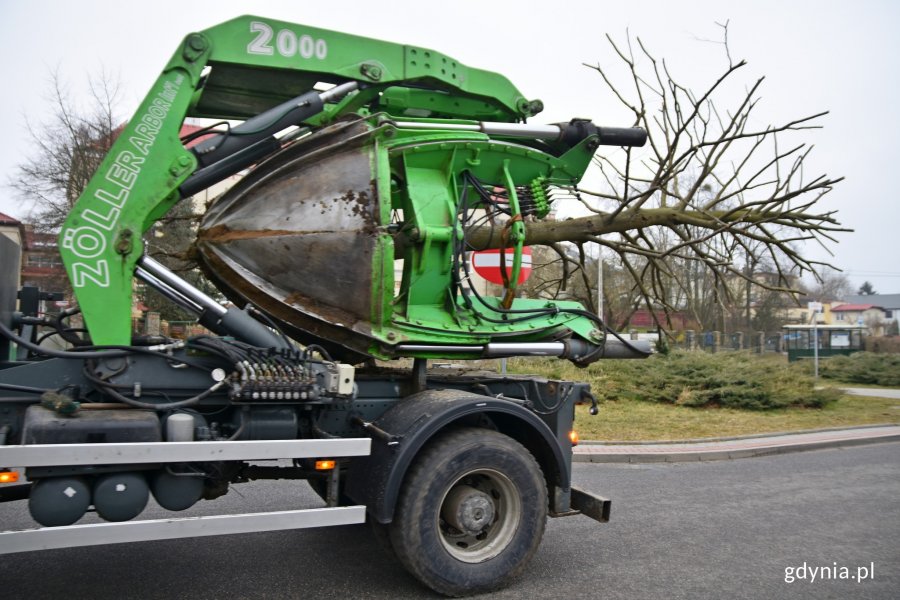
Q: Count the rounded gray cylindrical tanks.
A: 3